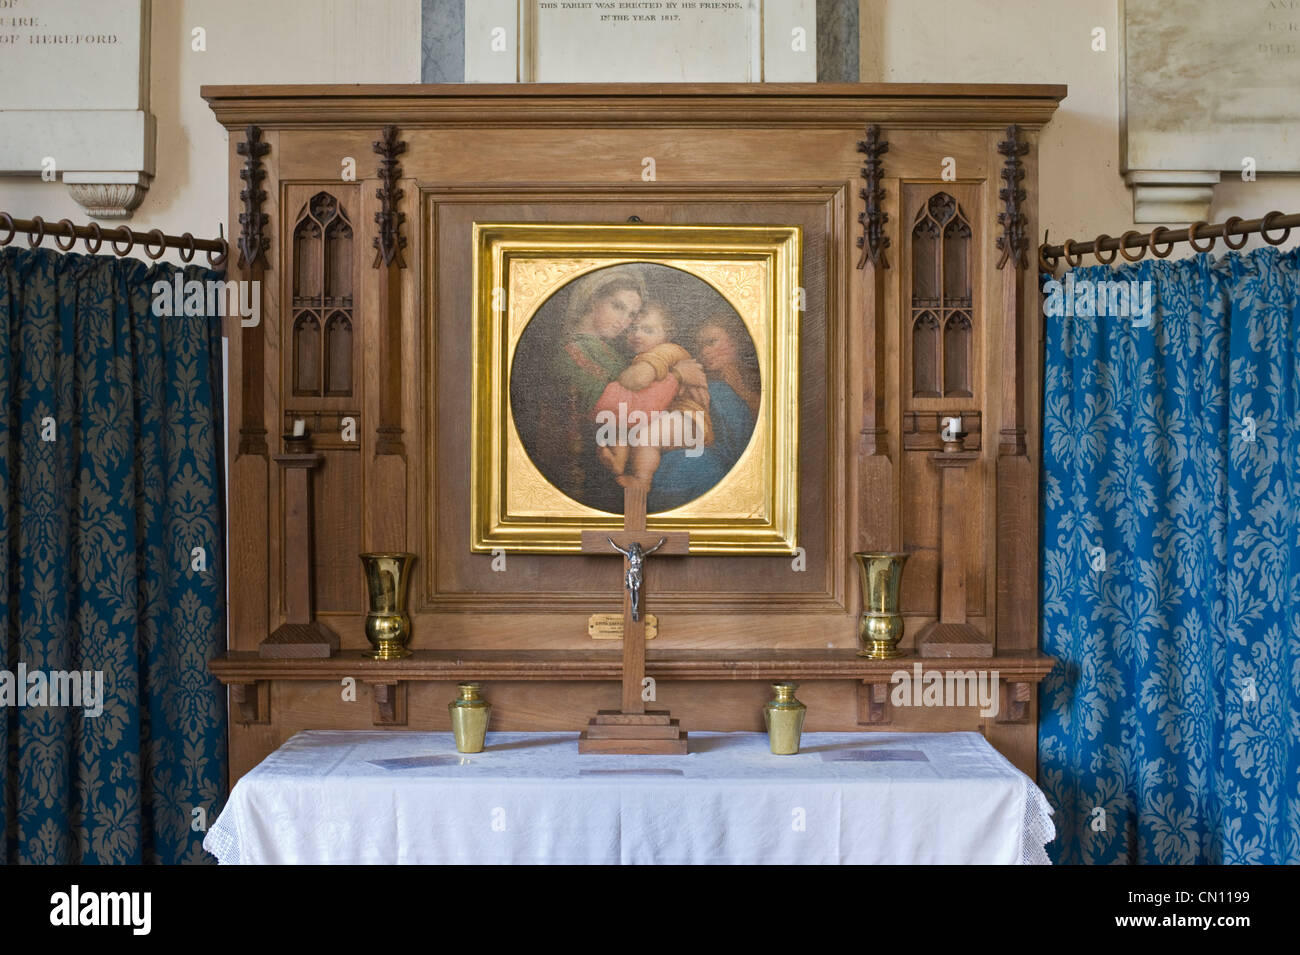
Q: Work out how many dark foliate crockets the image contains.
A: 4